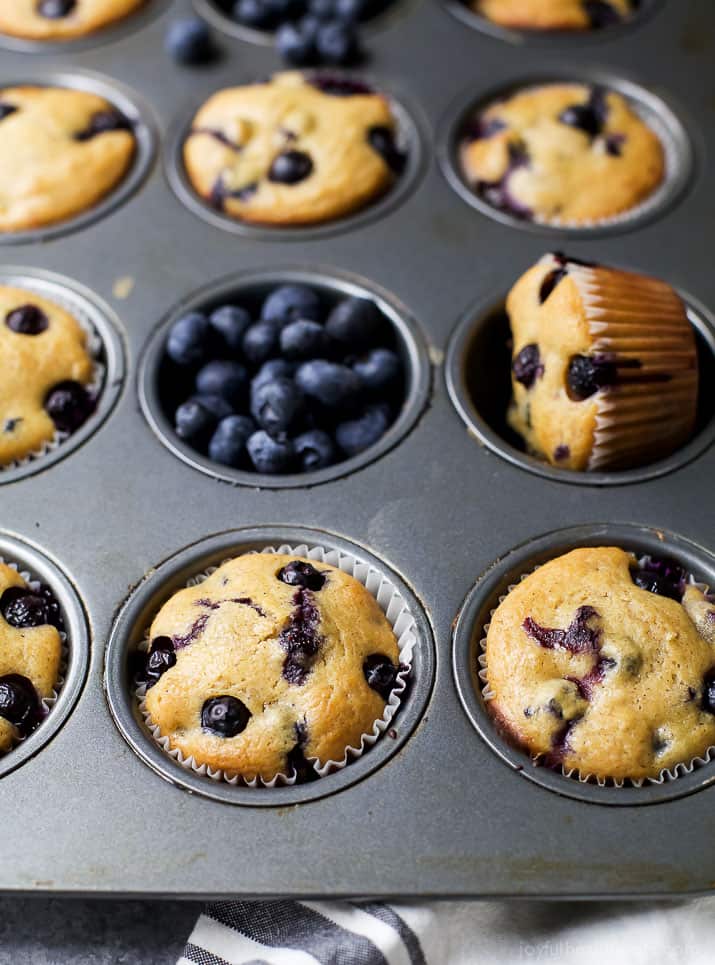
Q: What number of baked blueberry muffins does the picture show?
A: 10